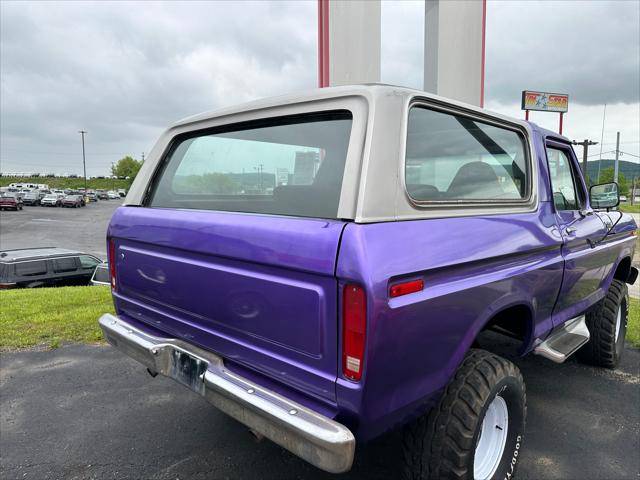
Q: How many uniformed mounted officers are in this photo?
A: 0